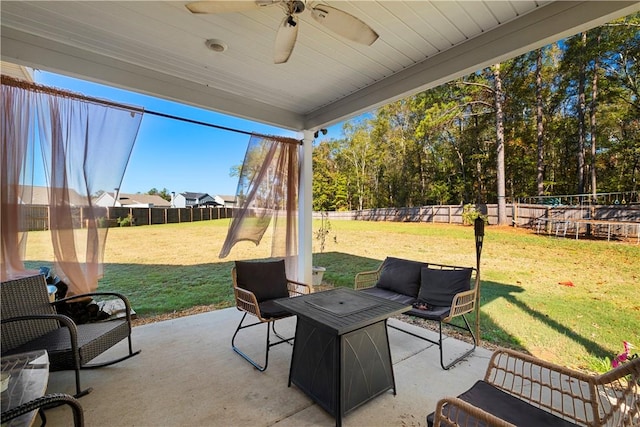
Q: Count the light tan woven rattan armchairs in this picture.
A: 2